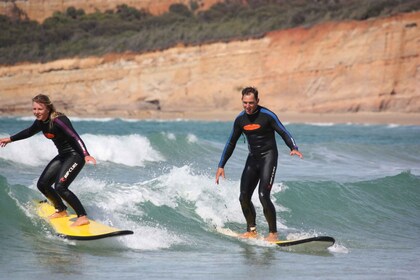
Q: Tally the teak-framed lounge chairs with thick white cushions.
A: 0